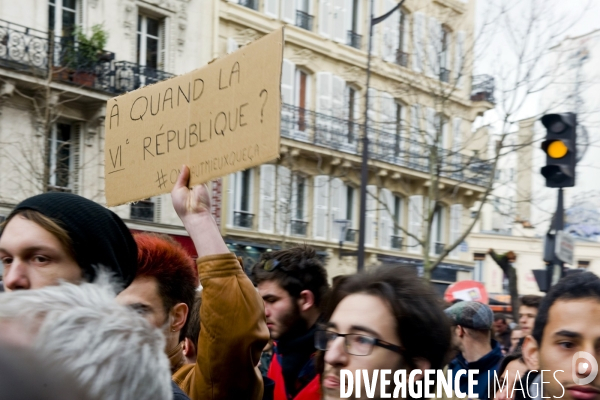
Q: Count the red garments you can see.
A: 1